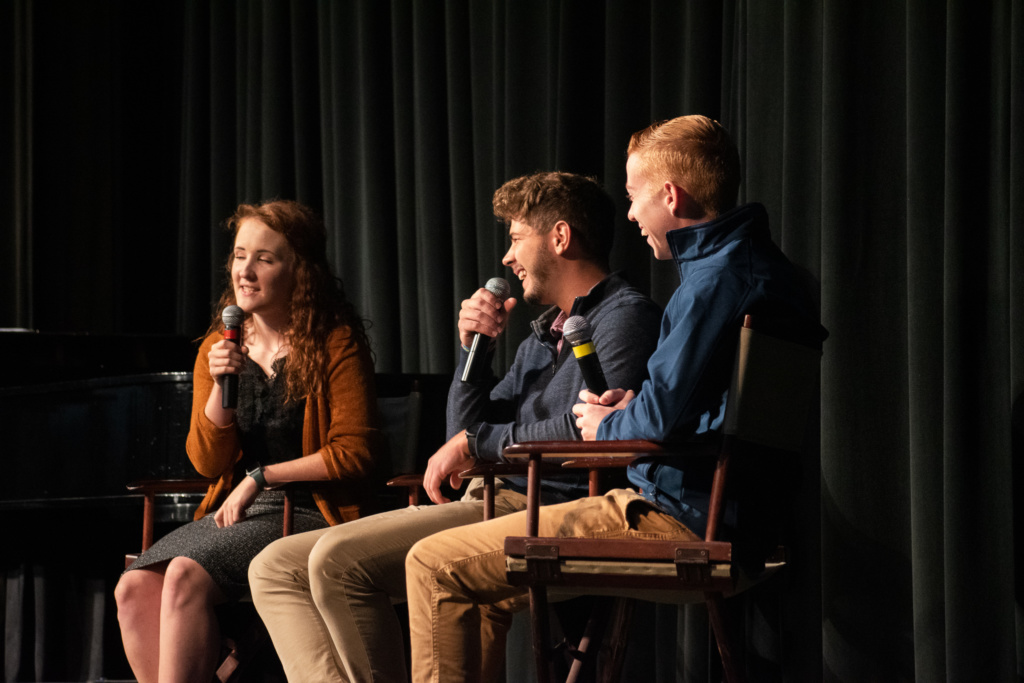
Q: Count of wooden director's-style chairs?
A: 3